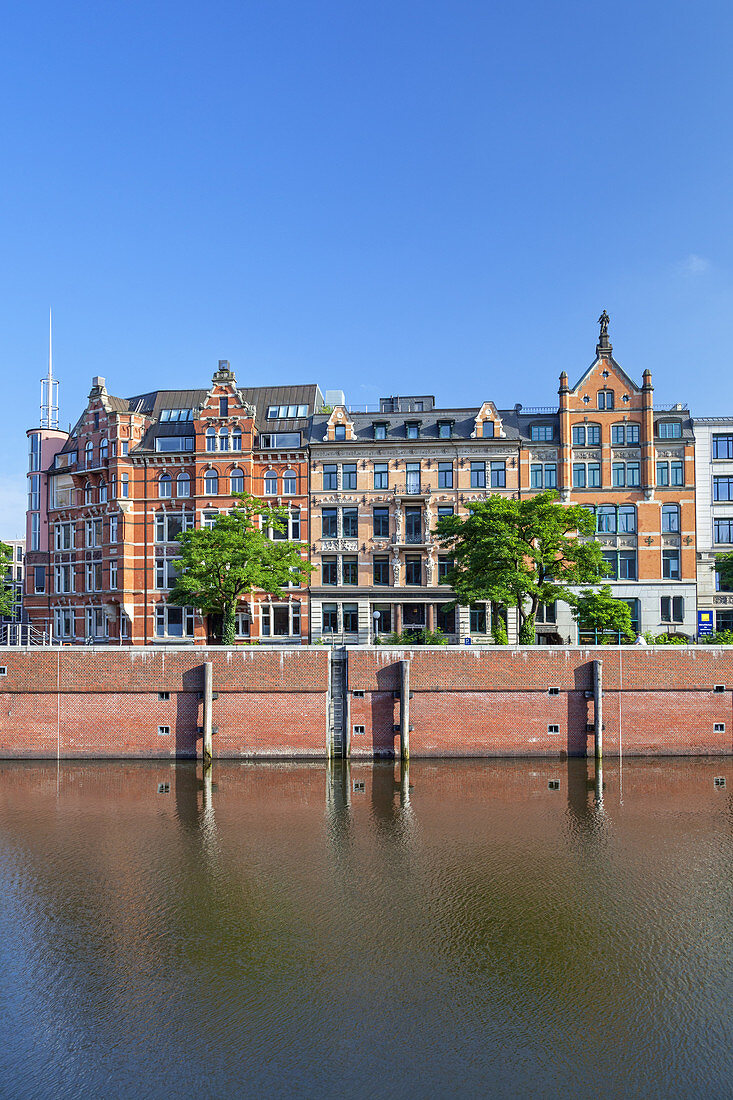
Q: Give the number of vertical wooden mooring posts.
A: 3